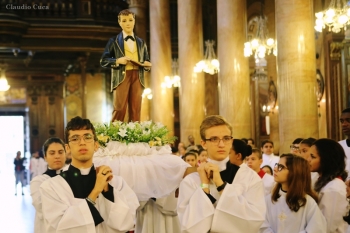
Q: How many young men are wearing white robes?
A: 2